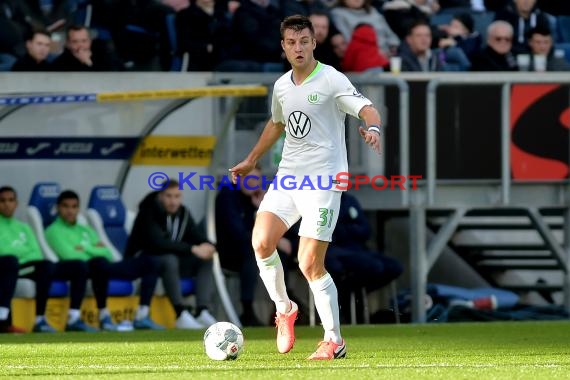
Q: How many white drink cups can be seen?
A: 3